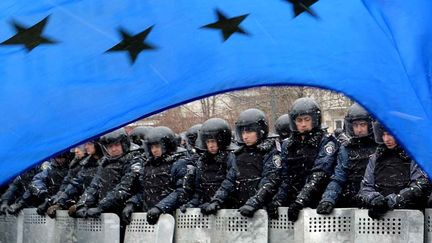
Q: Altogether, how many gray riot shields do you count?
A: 11